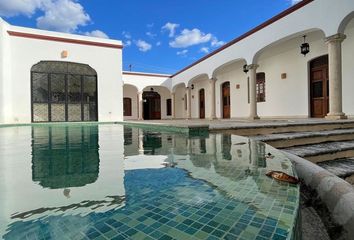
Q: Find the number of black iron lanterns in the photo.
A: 4